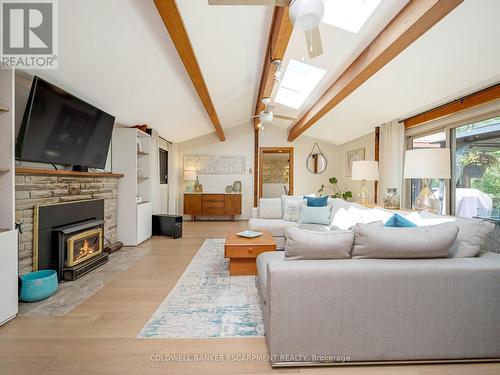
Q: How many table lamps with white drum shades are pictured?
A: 3